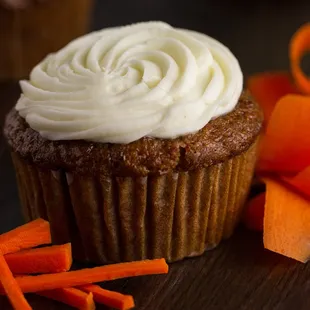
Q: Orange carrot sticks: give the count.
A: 6